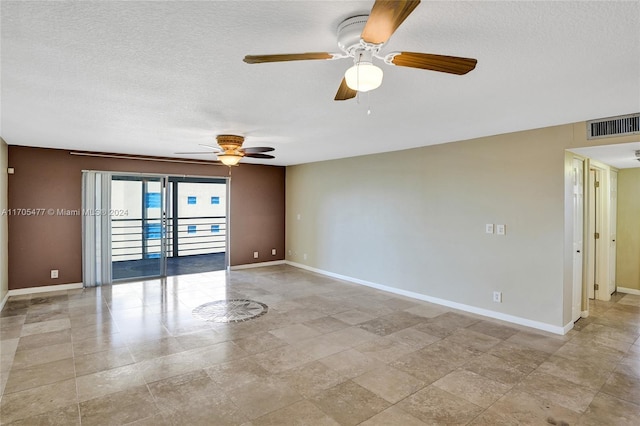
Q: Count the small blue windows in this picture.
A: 4